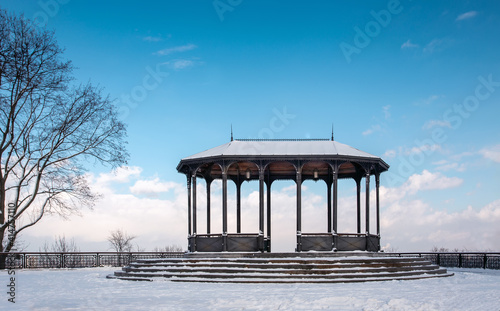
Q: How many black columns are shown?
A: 13